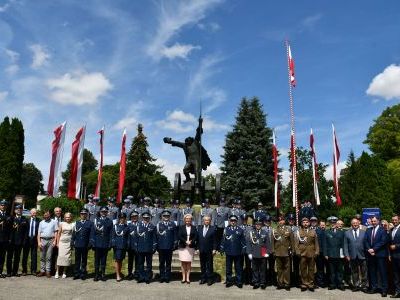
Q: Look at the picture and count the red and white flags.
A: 9